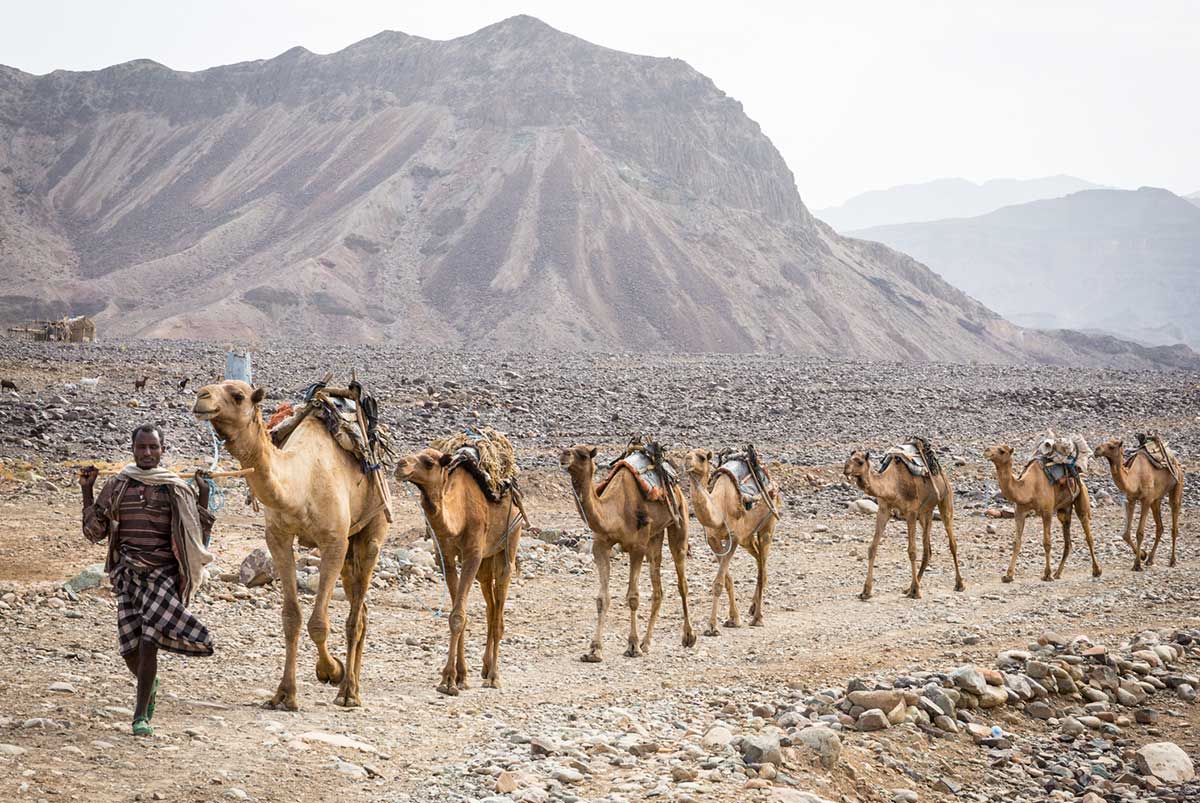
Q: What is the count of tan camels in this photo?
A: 7